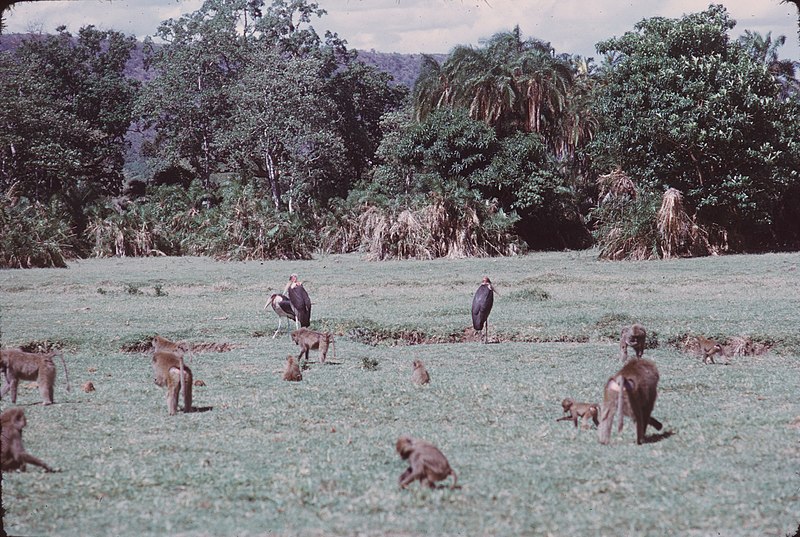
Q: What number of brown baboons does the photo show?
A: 12